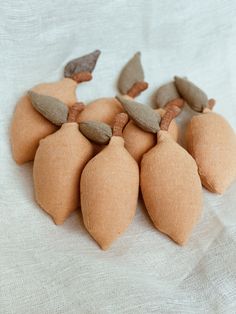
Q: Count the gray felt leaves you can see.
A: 7